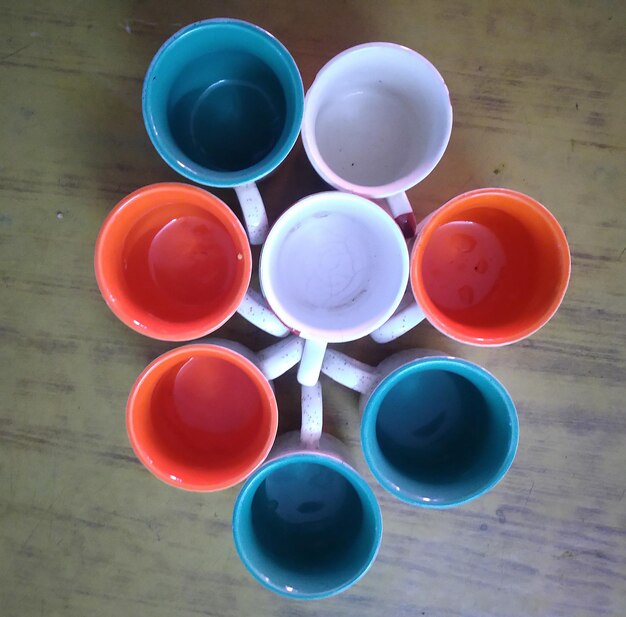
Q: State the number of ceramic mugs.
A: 8